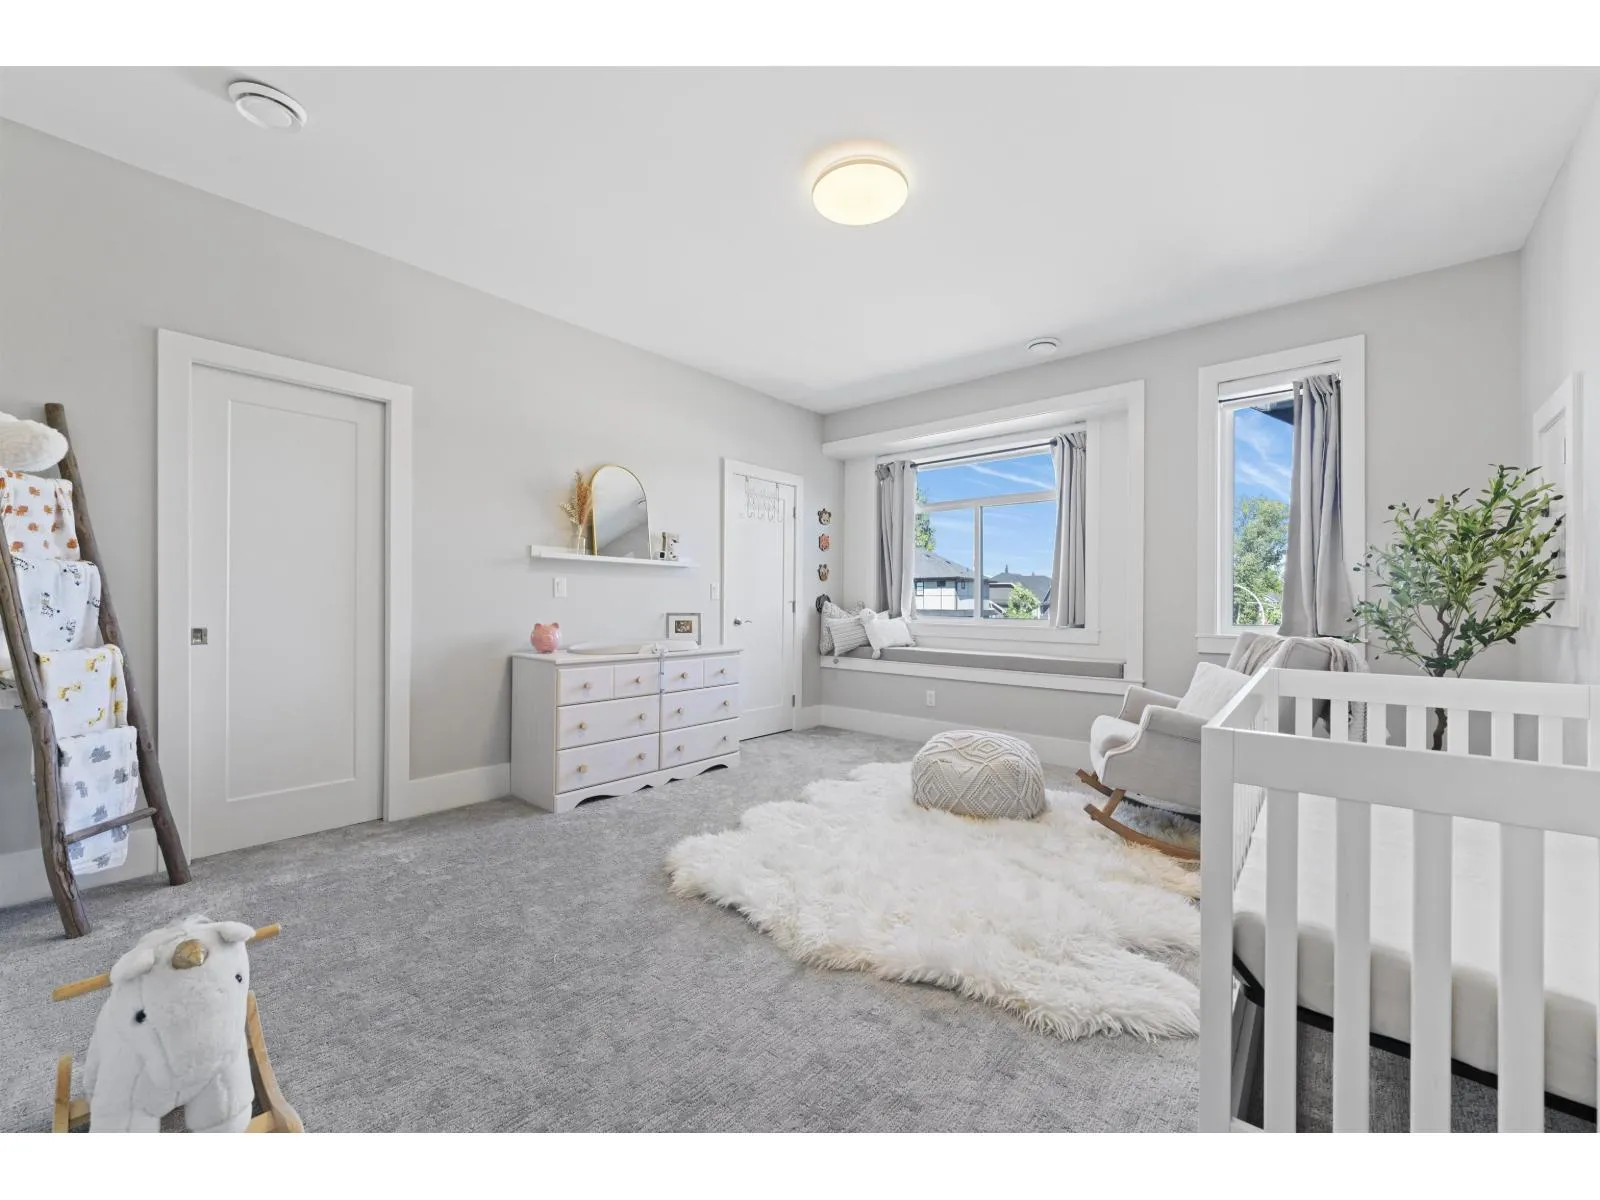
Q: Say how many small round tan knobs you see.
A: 12